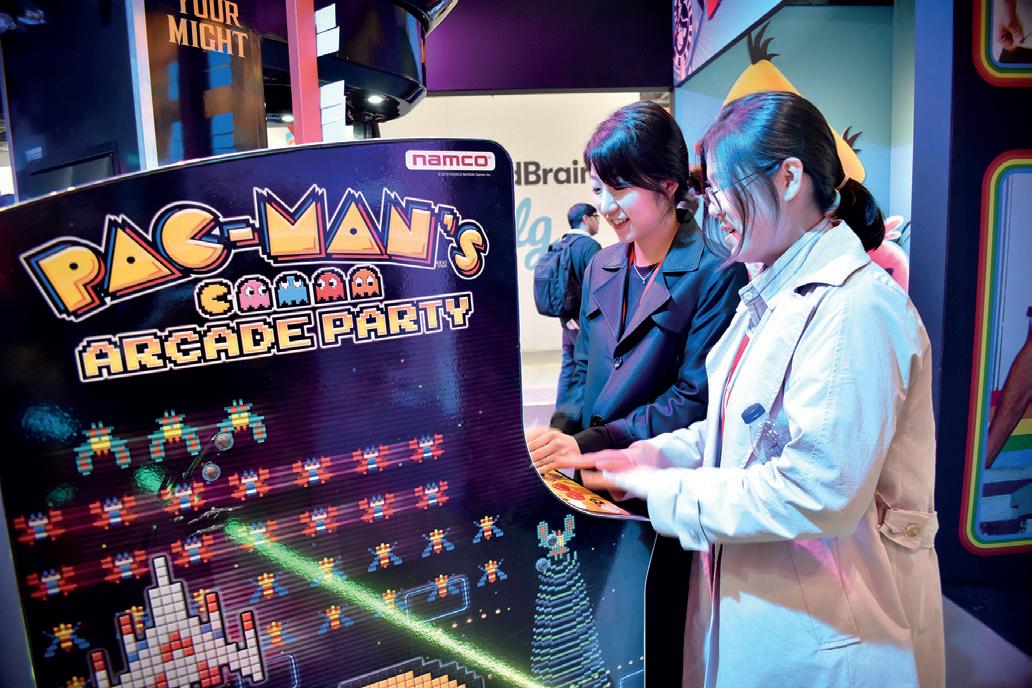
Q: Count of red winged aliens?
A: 14